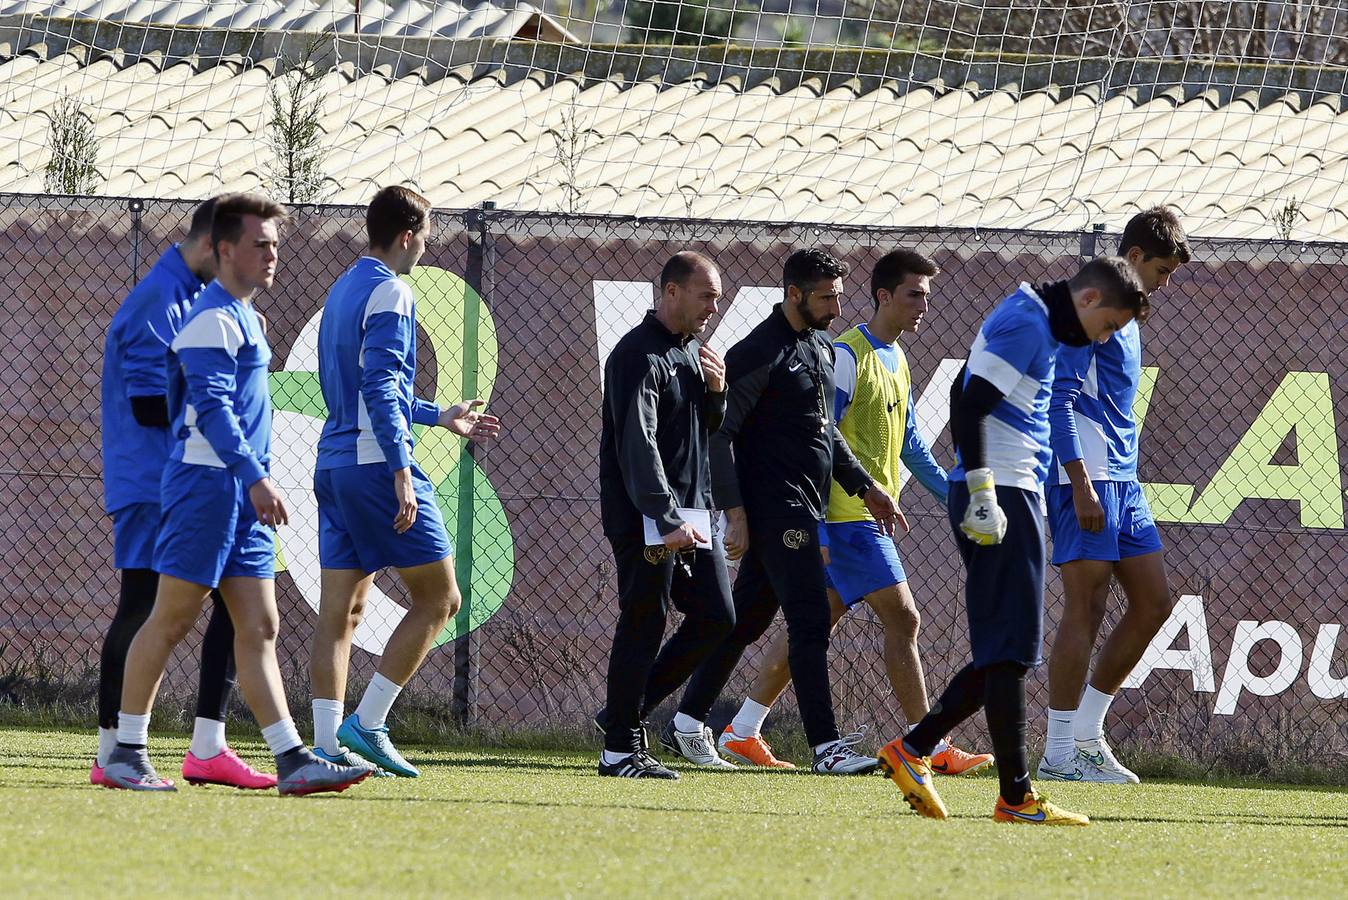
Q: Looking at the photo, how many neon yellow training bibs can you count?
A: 1